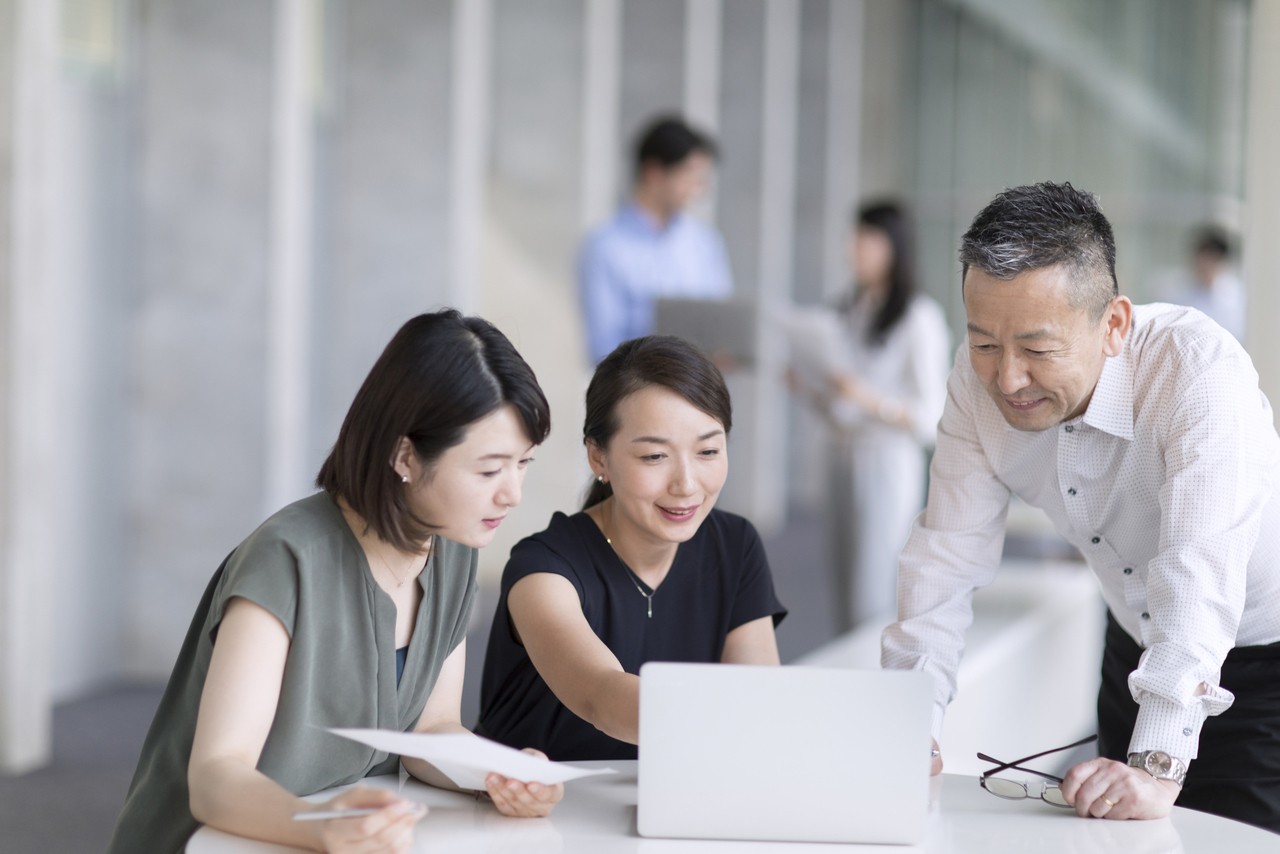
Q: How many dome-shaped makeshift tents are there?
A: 0